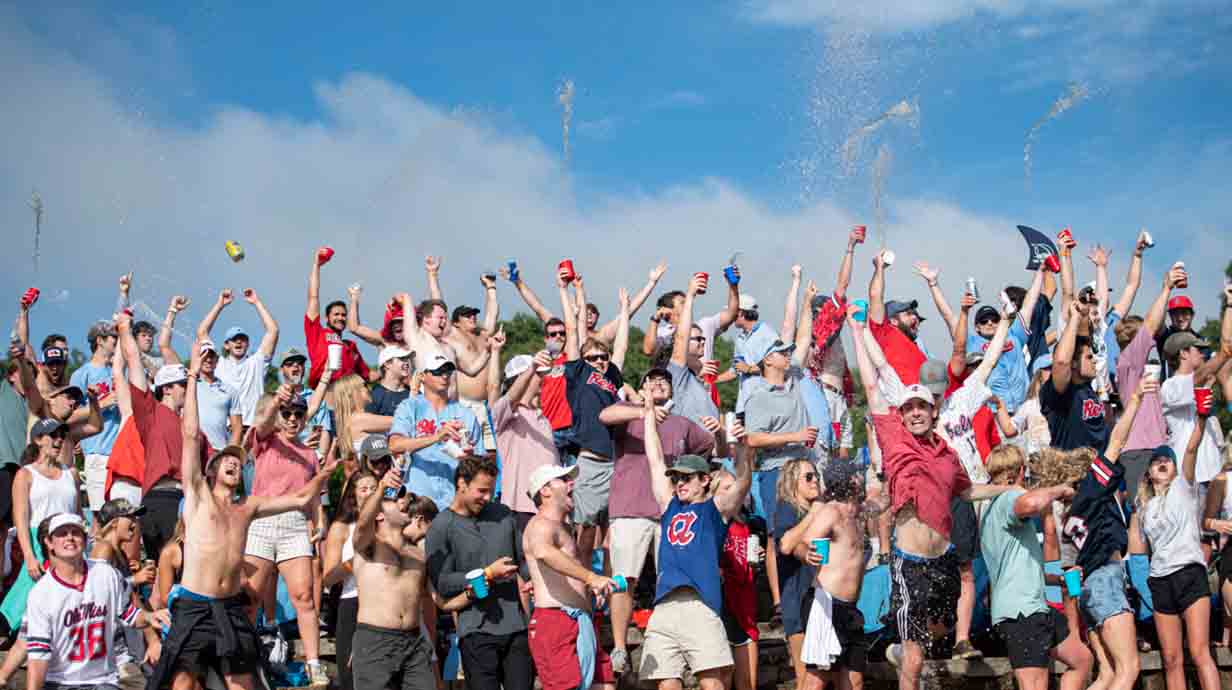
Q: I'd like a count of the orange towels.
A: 0